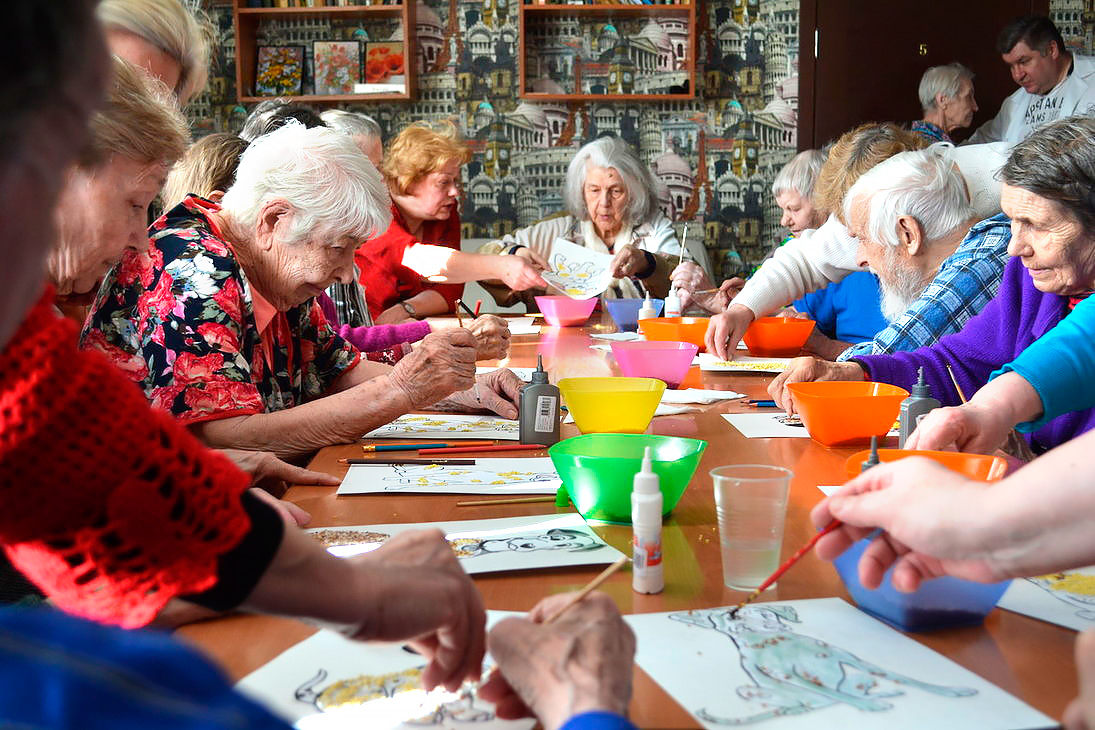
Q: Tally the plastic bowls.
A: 10